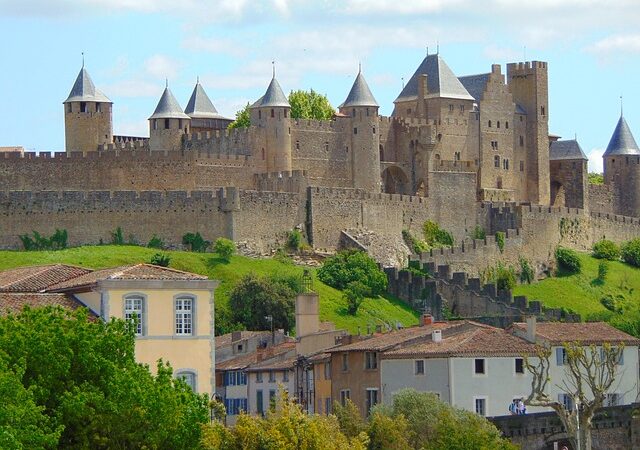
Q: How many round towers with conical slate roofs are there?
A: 6